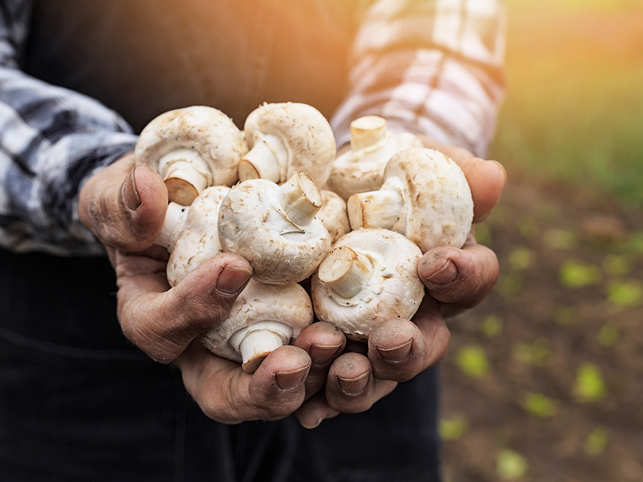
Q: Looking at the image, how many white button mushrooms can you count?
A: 9